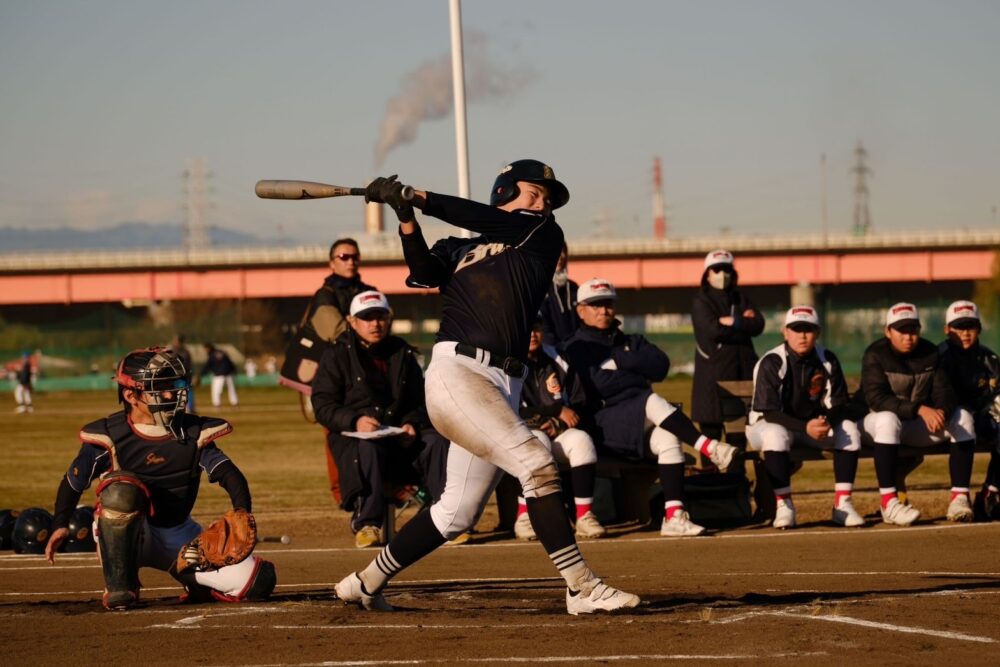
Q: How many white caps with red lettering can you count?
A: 6